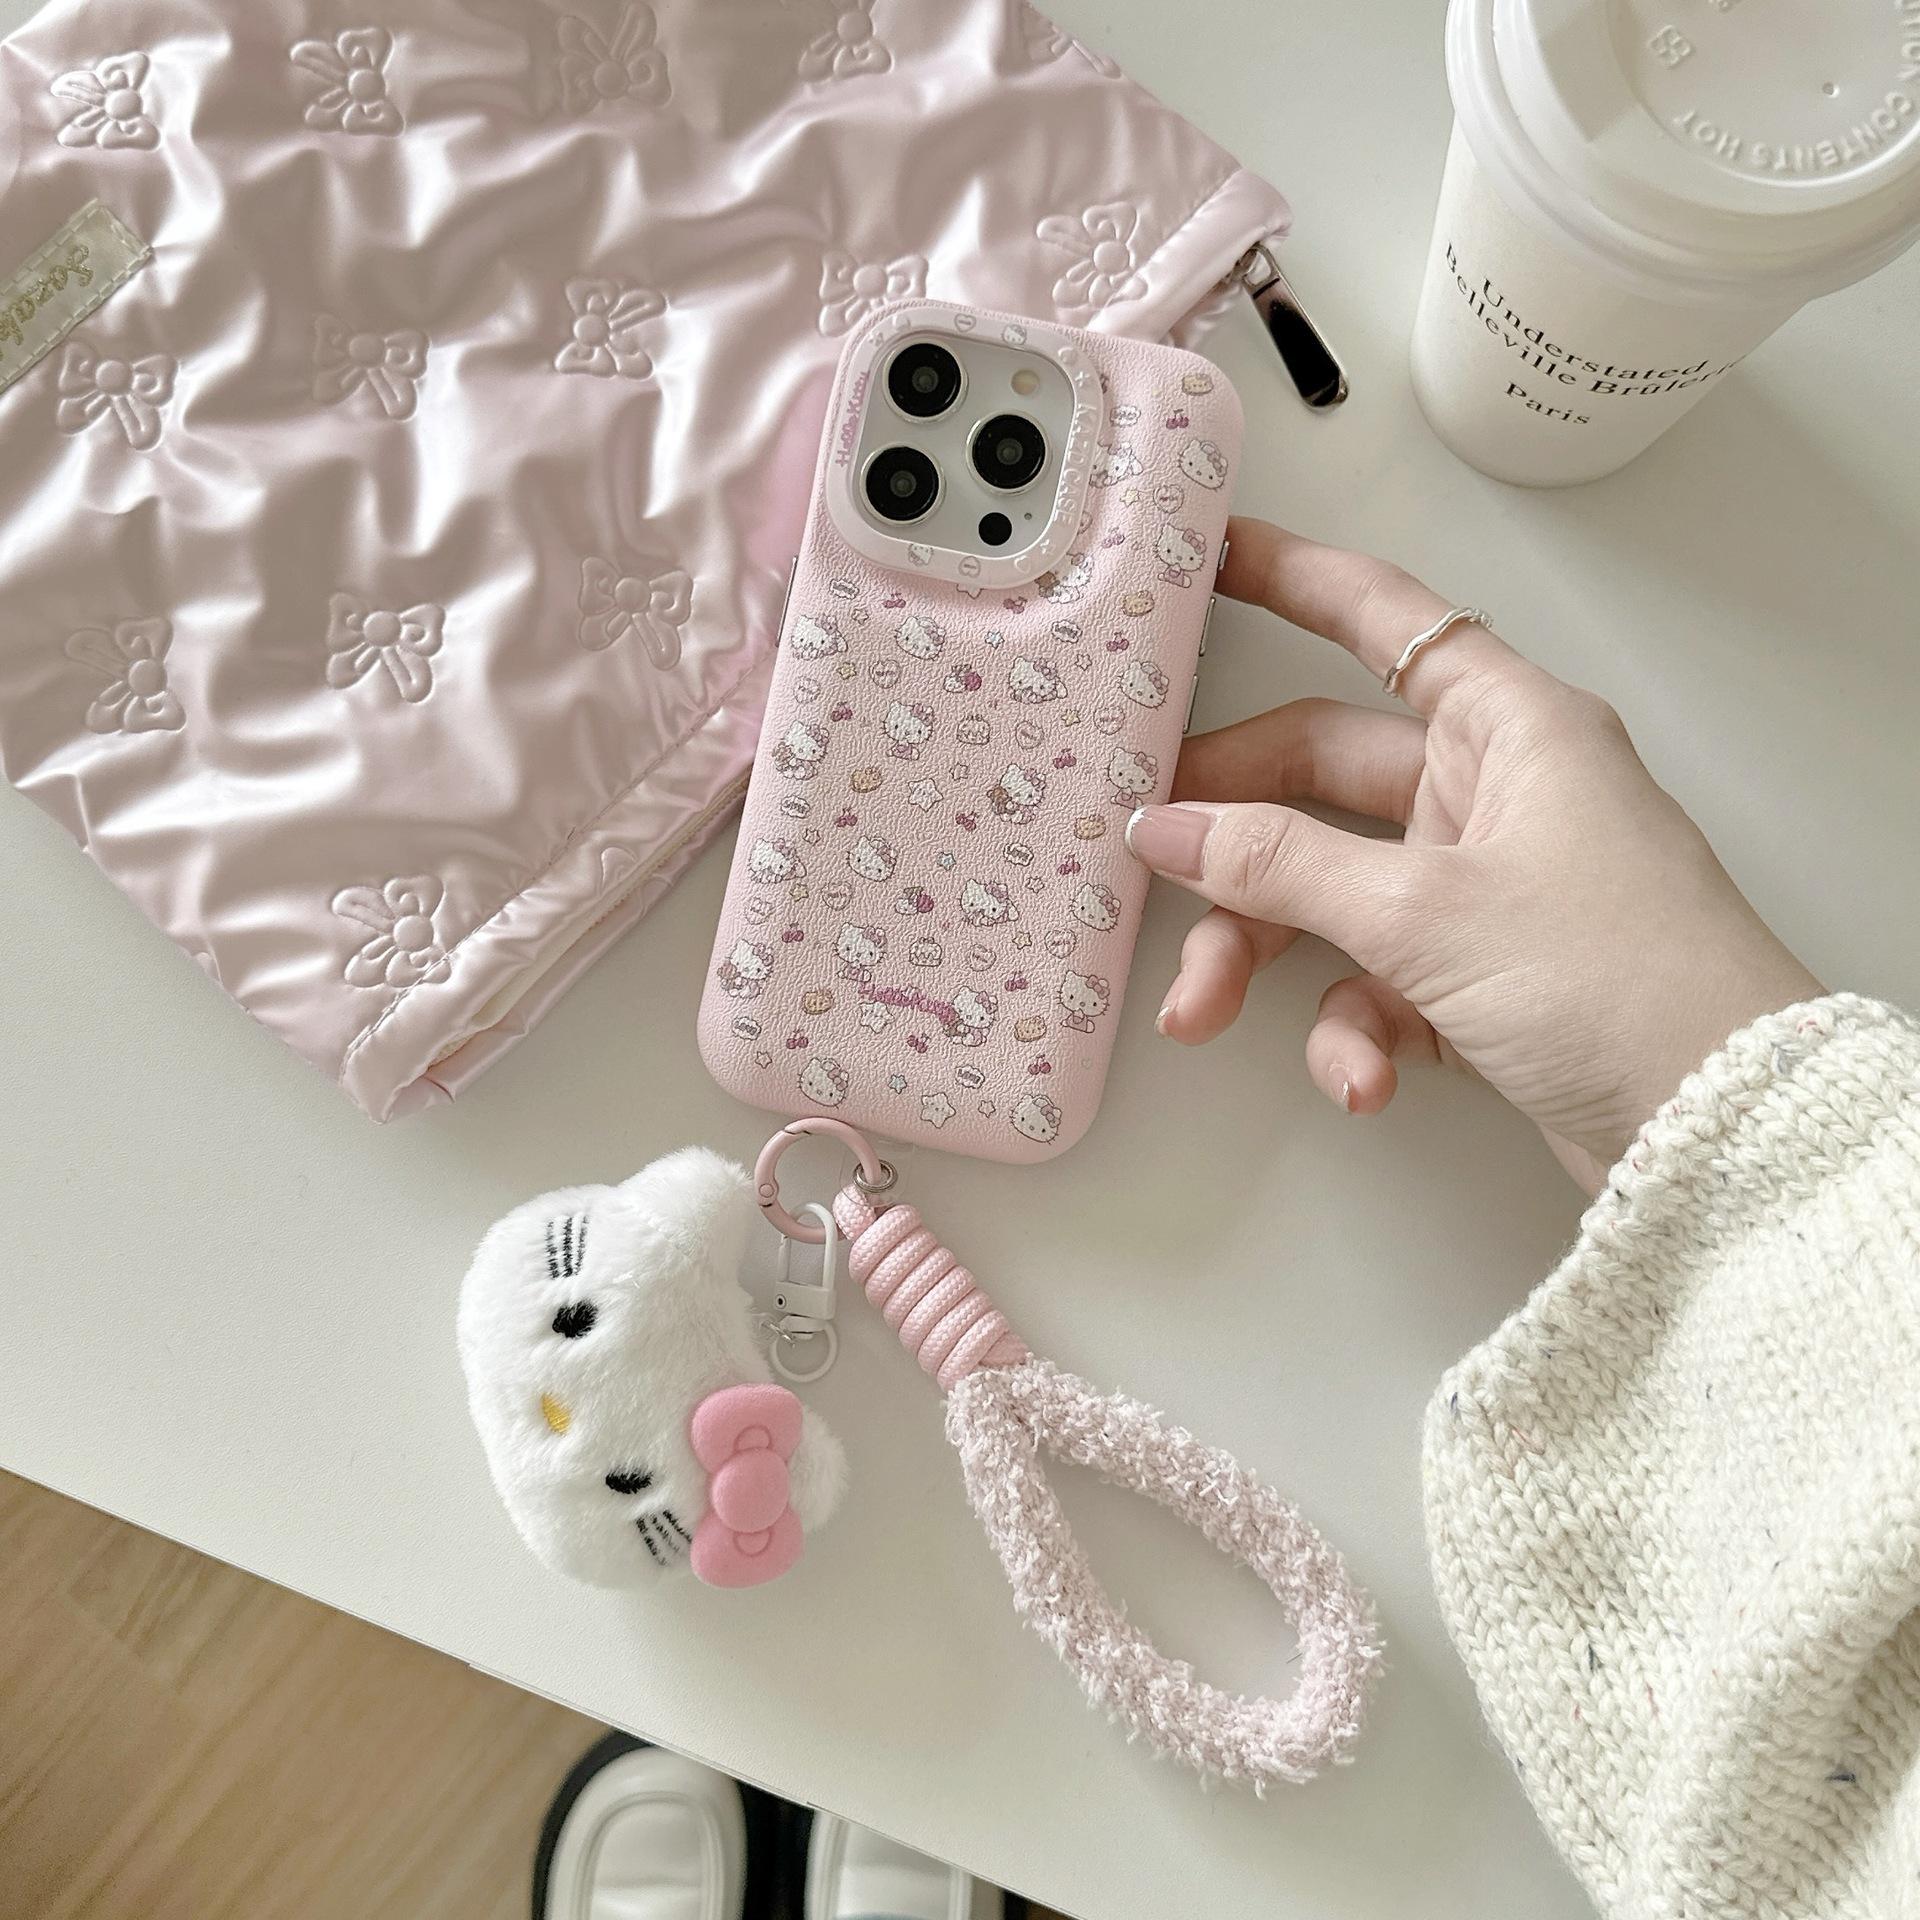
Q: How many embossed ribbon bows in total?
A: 14